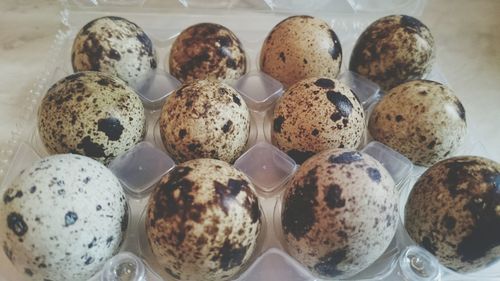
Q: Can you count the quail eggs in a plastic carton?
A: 12